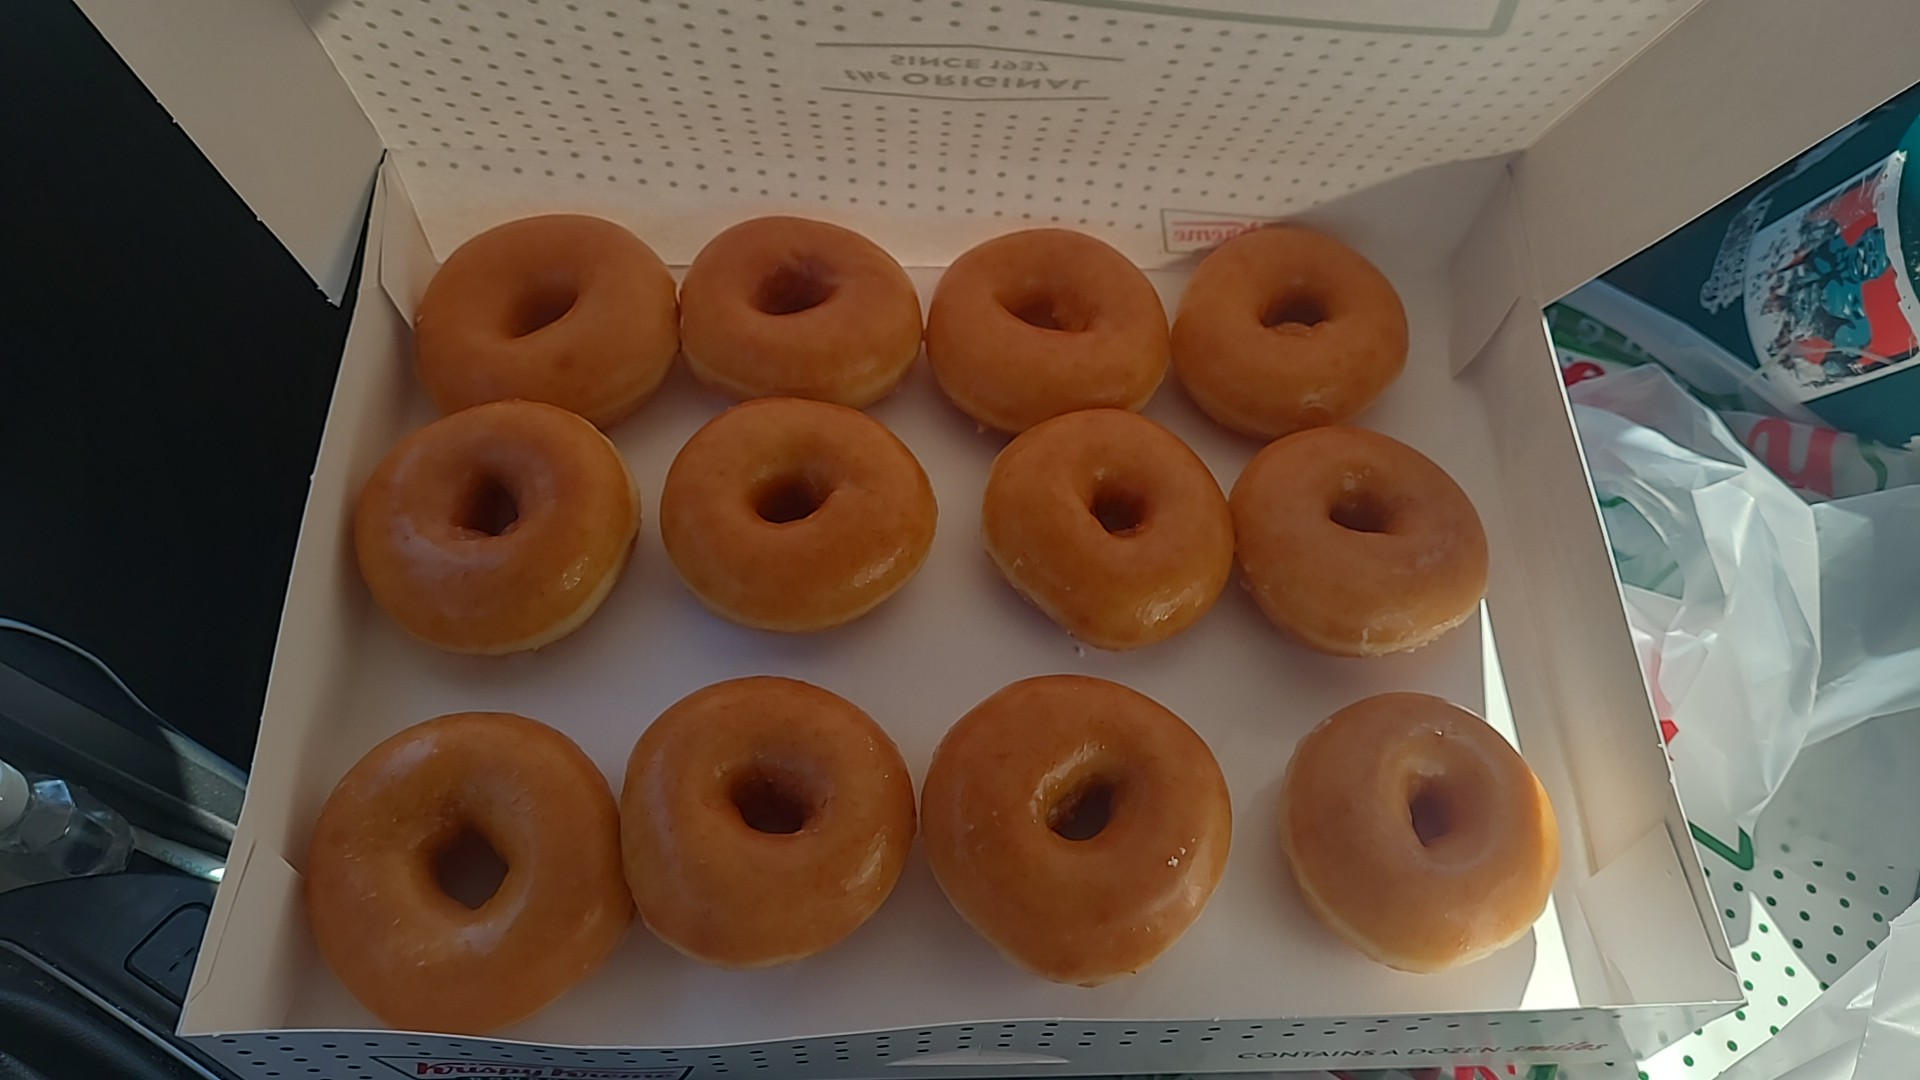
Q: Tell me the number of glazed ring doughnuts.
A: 12